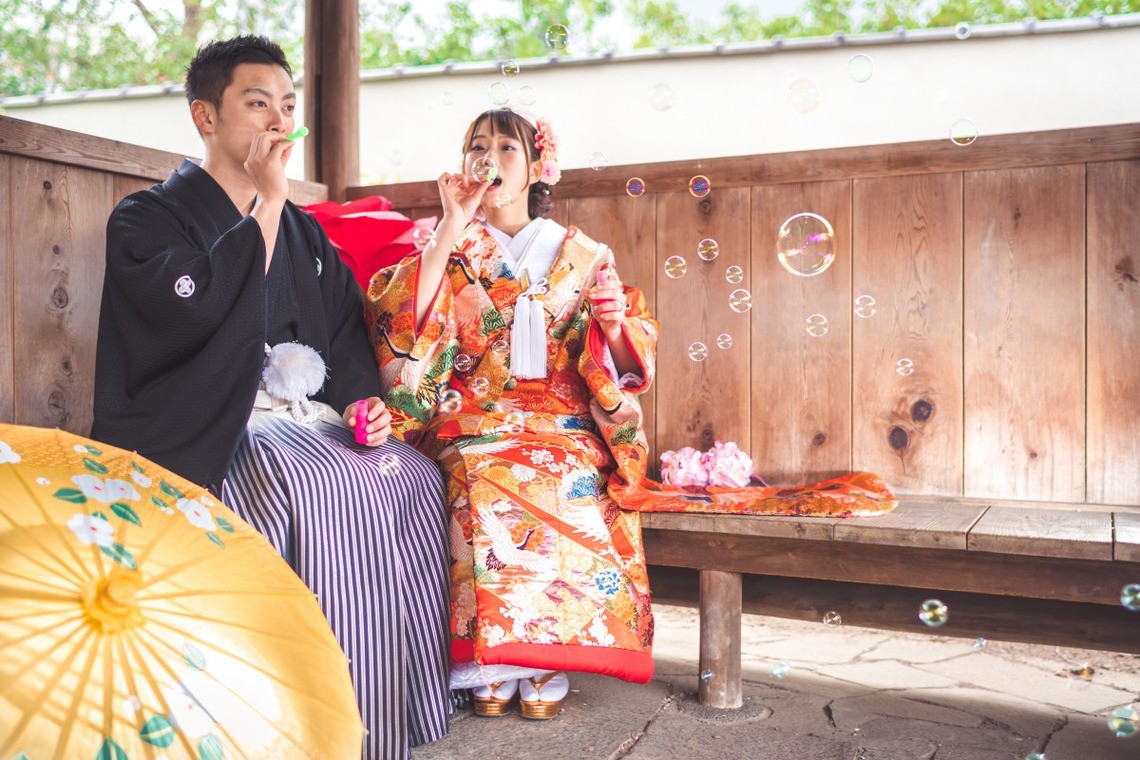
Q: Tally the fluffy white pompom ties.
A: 1